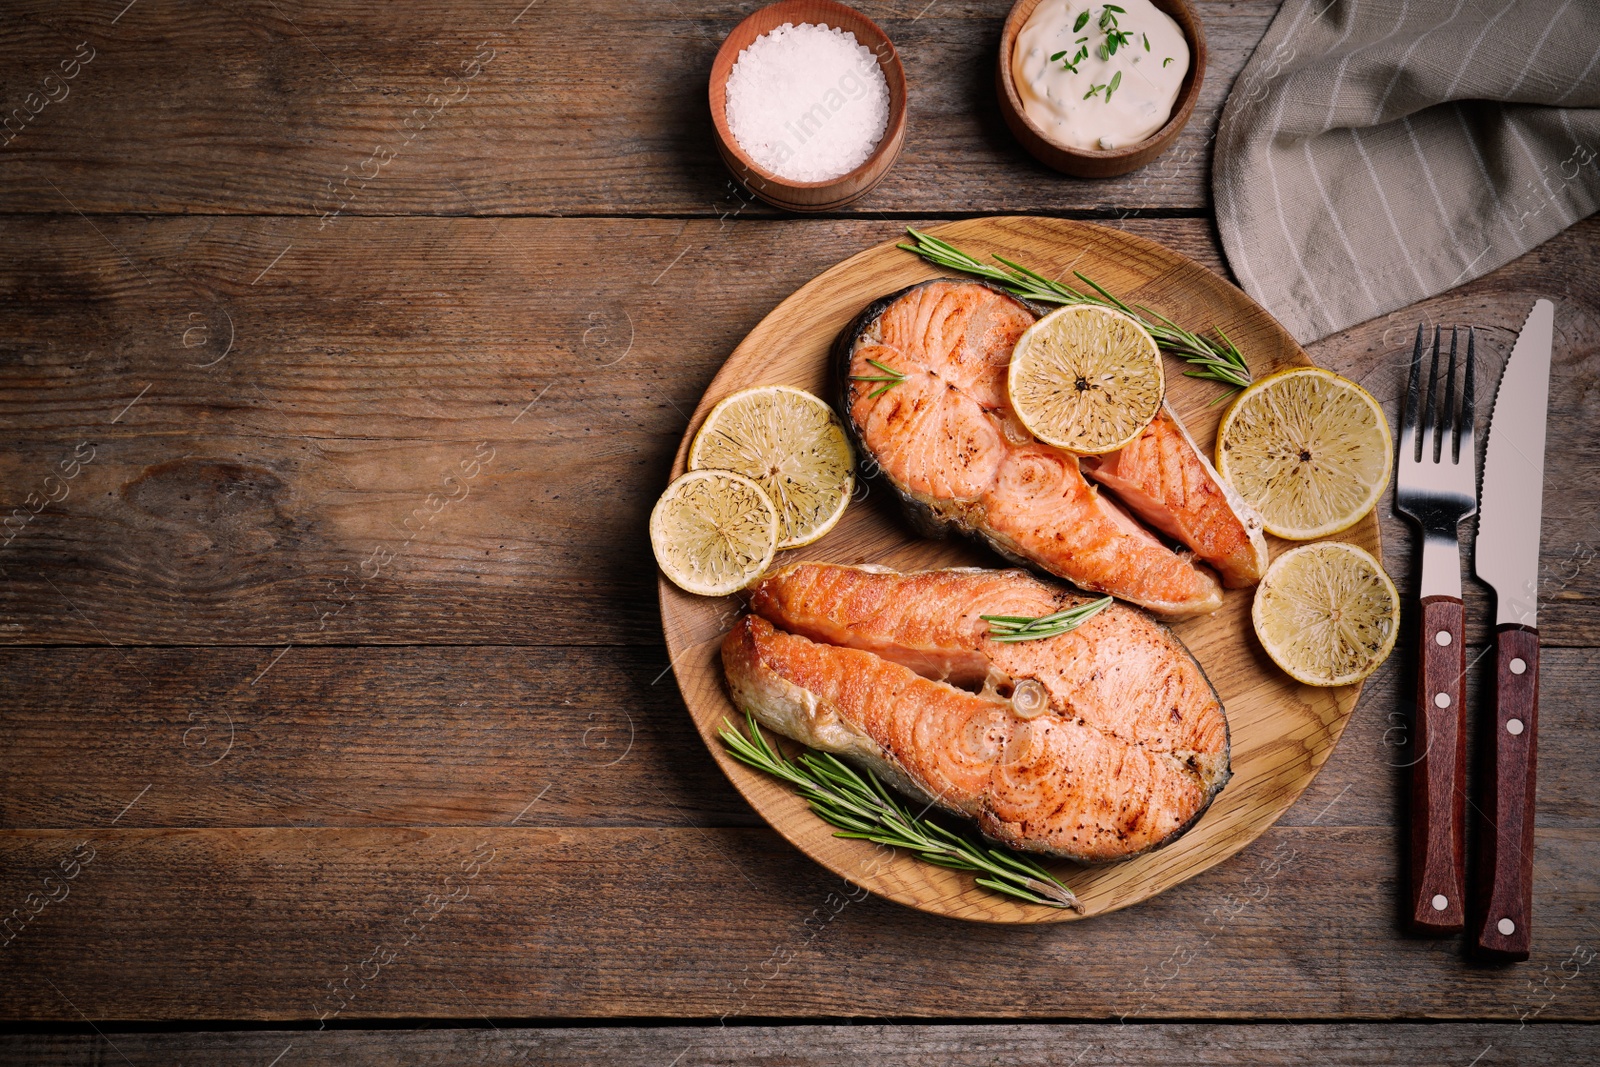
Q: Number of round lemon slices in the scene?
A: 5